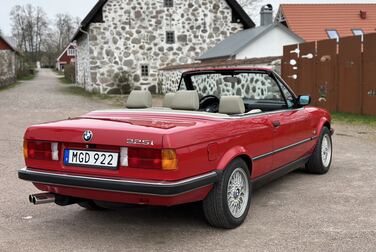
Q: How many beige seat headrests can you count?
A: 4